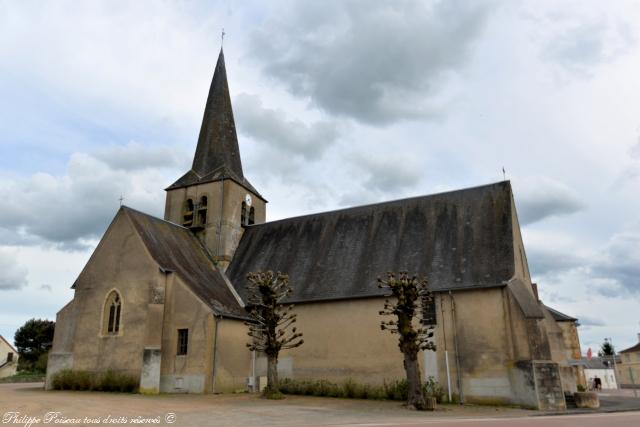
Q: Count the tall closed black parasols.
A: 0